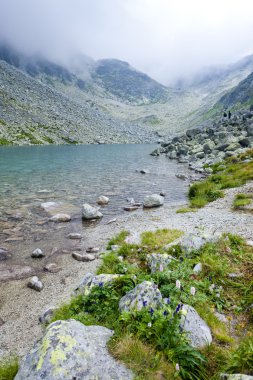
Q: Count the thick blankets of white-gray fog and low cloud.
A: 1